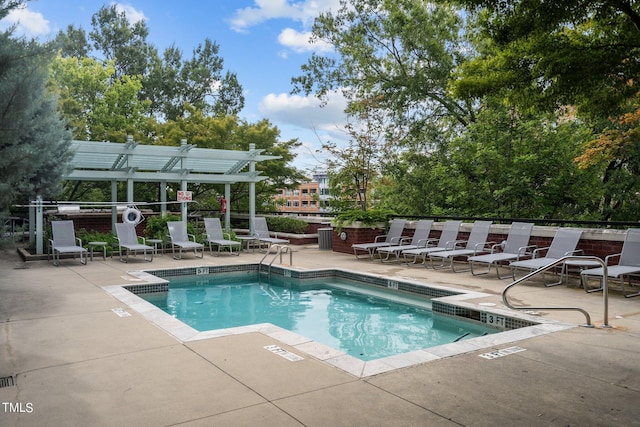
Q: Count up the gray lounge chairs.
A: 12